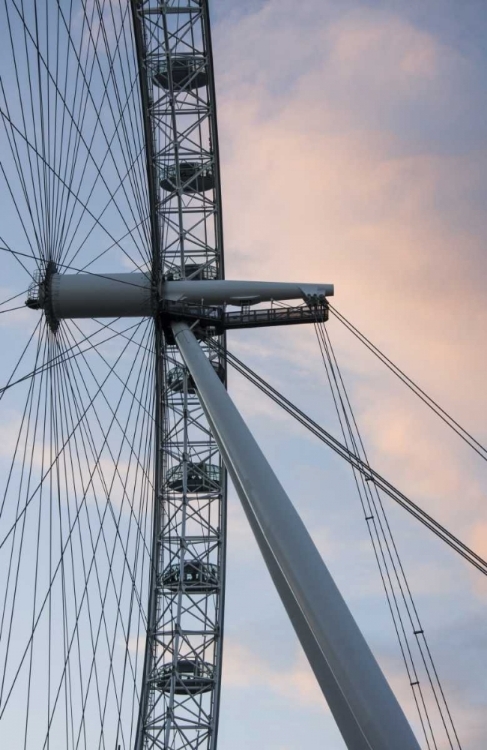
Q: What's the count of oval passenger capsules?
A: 7